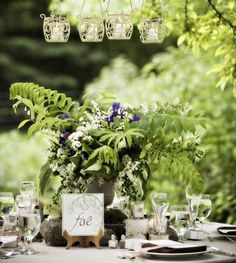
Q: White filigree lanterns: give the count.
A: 4